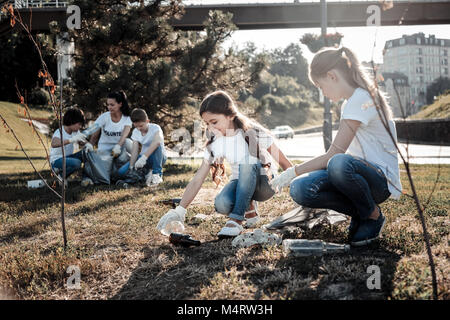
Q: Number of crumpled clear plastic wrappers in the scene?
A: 1